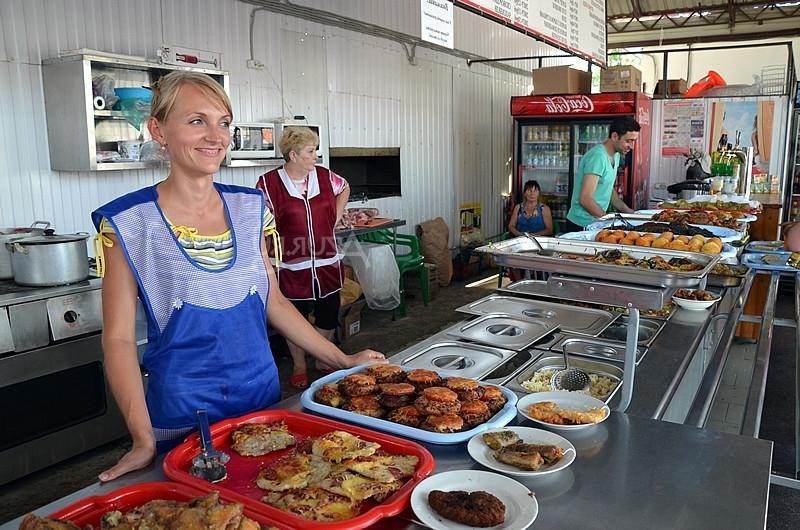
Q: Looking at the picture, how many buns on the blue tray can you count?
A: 12